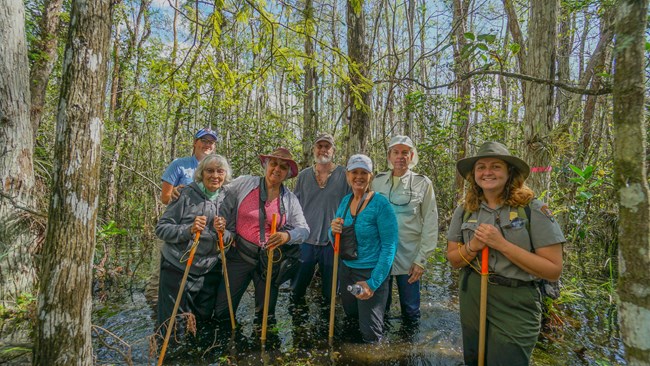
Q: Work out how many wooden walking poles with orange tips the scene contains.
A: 5